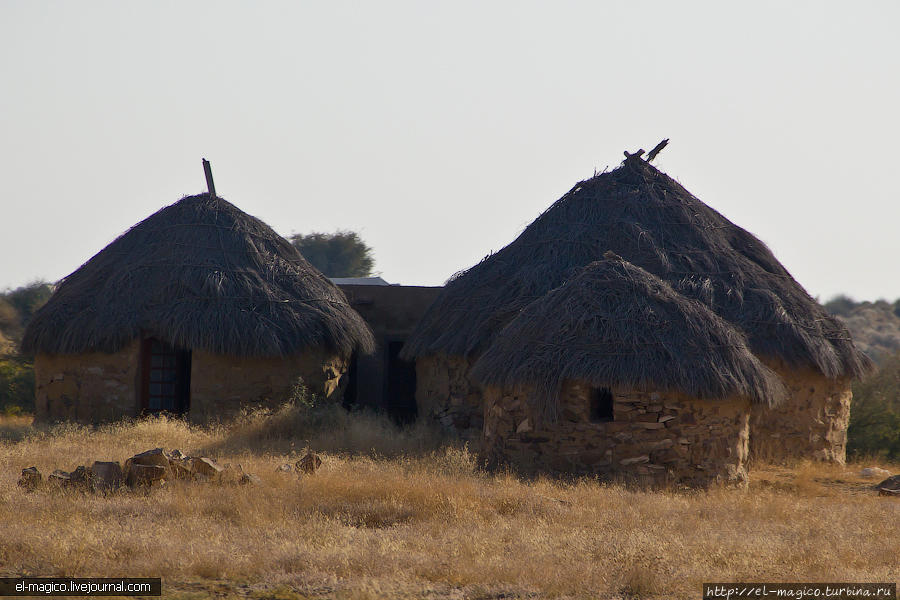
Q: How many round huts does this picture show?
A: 3